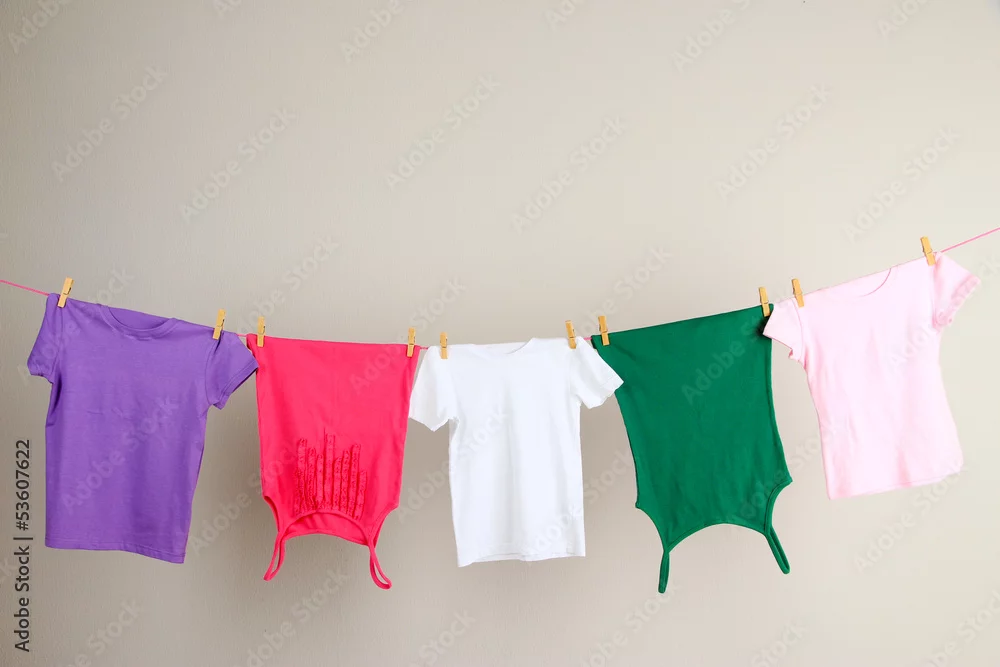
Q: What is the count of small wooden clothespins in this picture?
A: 10